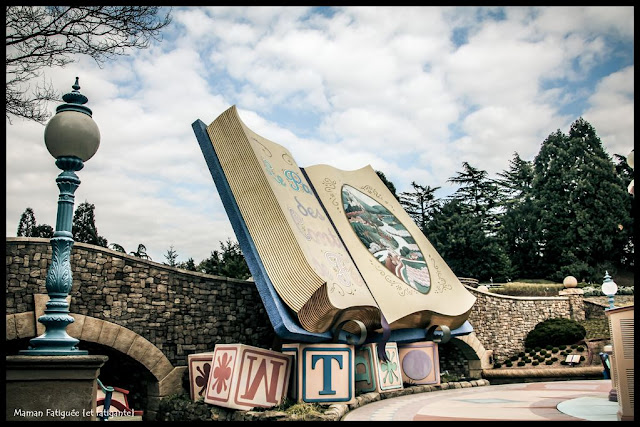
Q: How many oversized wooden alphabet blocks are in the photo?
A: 5